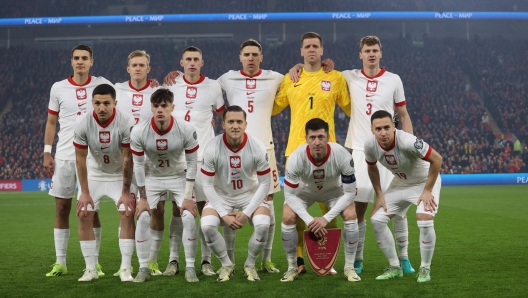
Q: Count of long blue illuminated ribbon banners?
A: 2